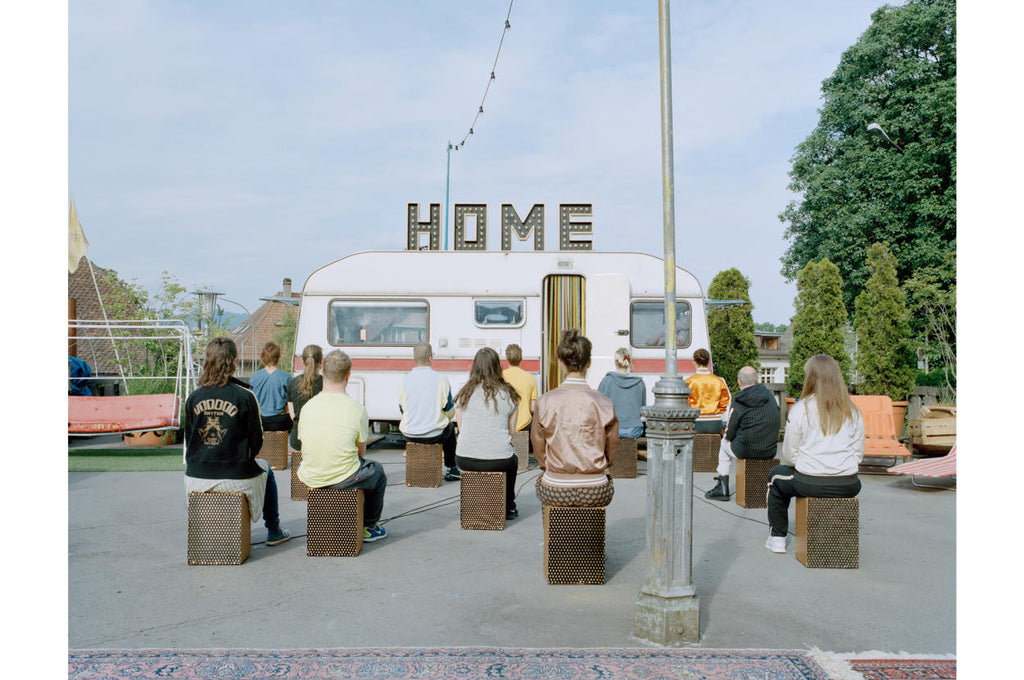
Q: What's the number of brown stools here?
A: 12